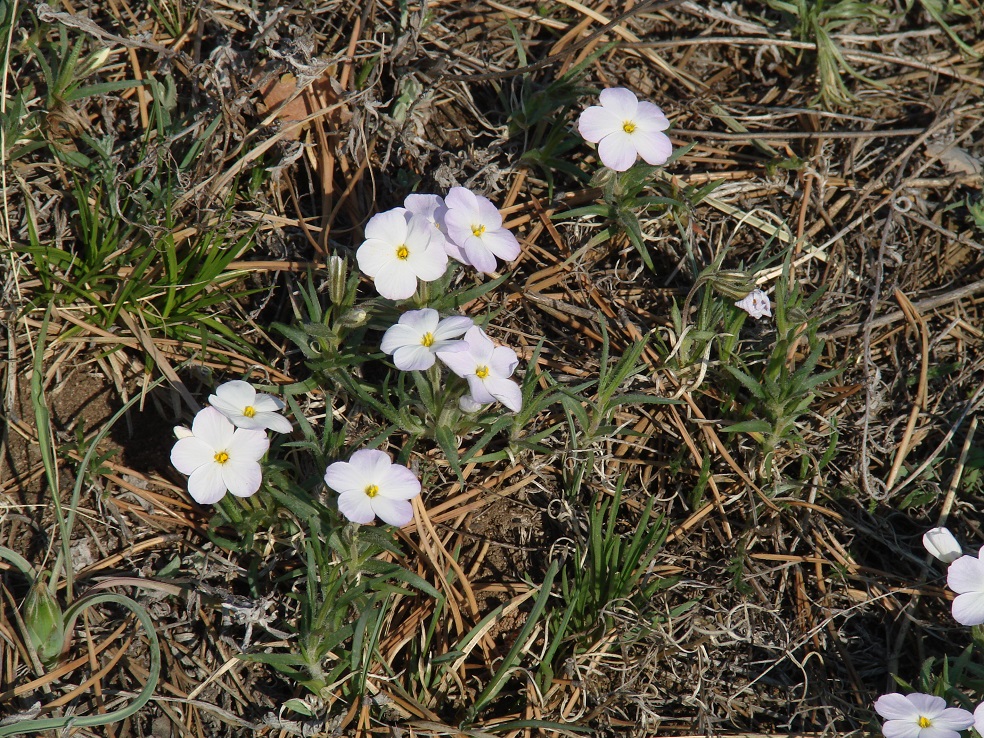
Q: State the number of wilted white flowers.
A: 1